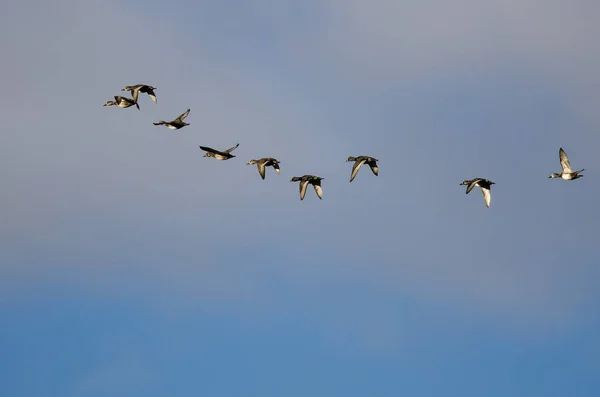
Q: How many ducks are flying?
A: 9